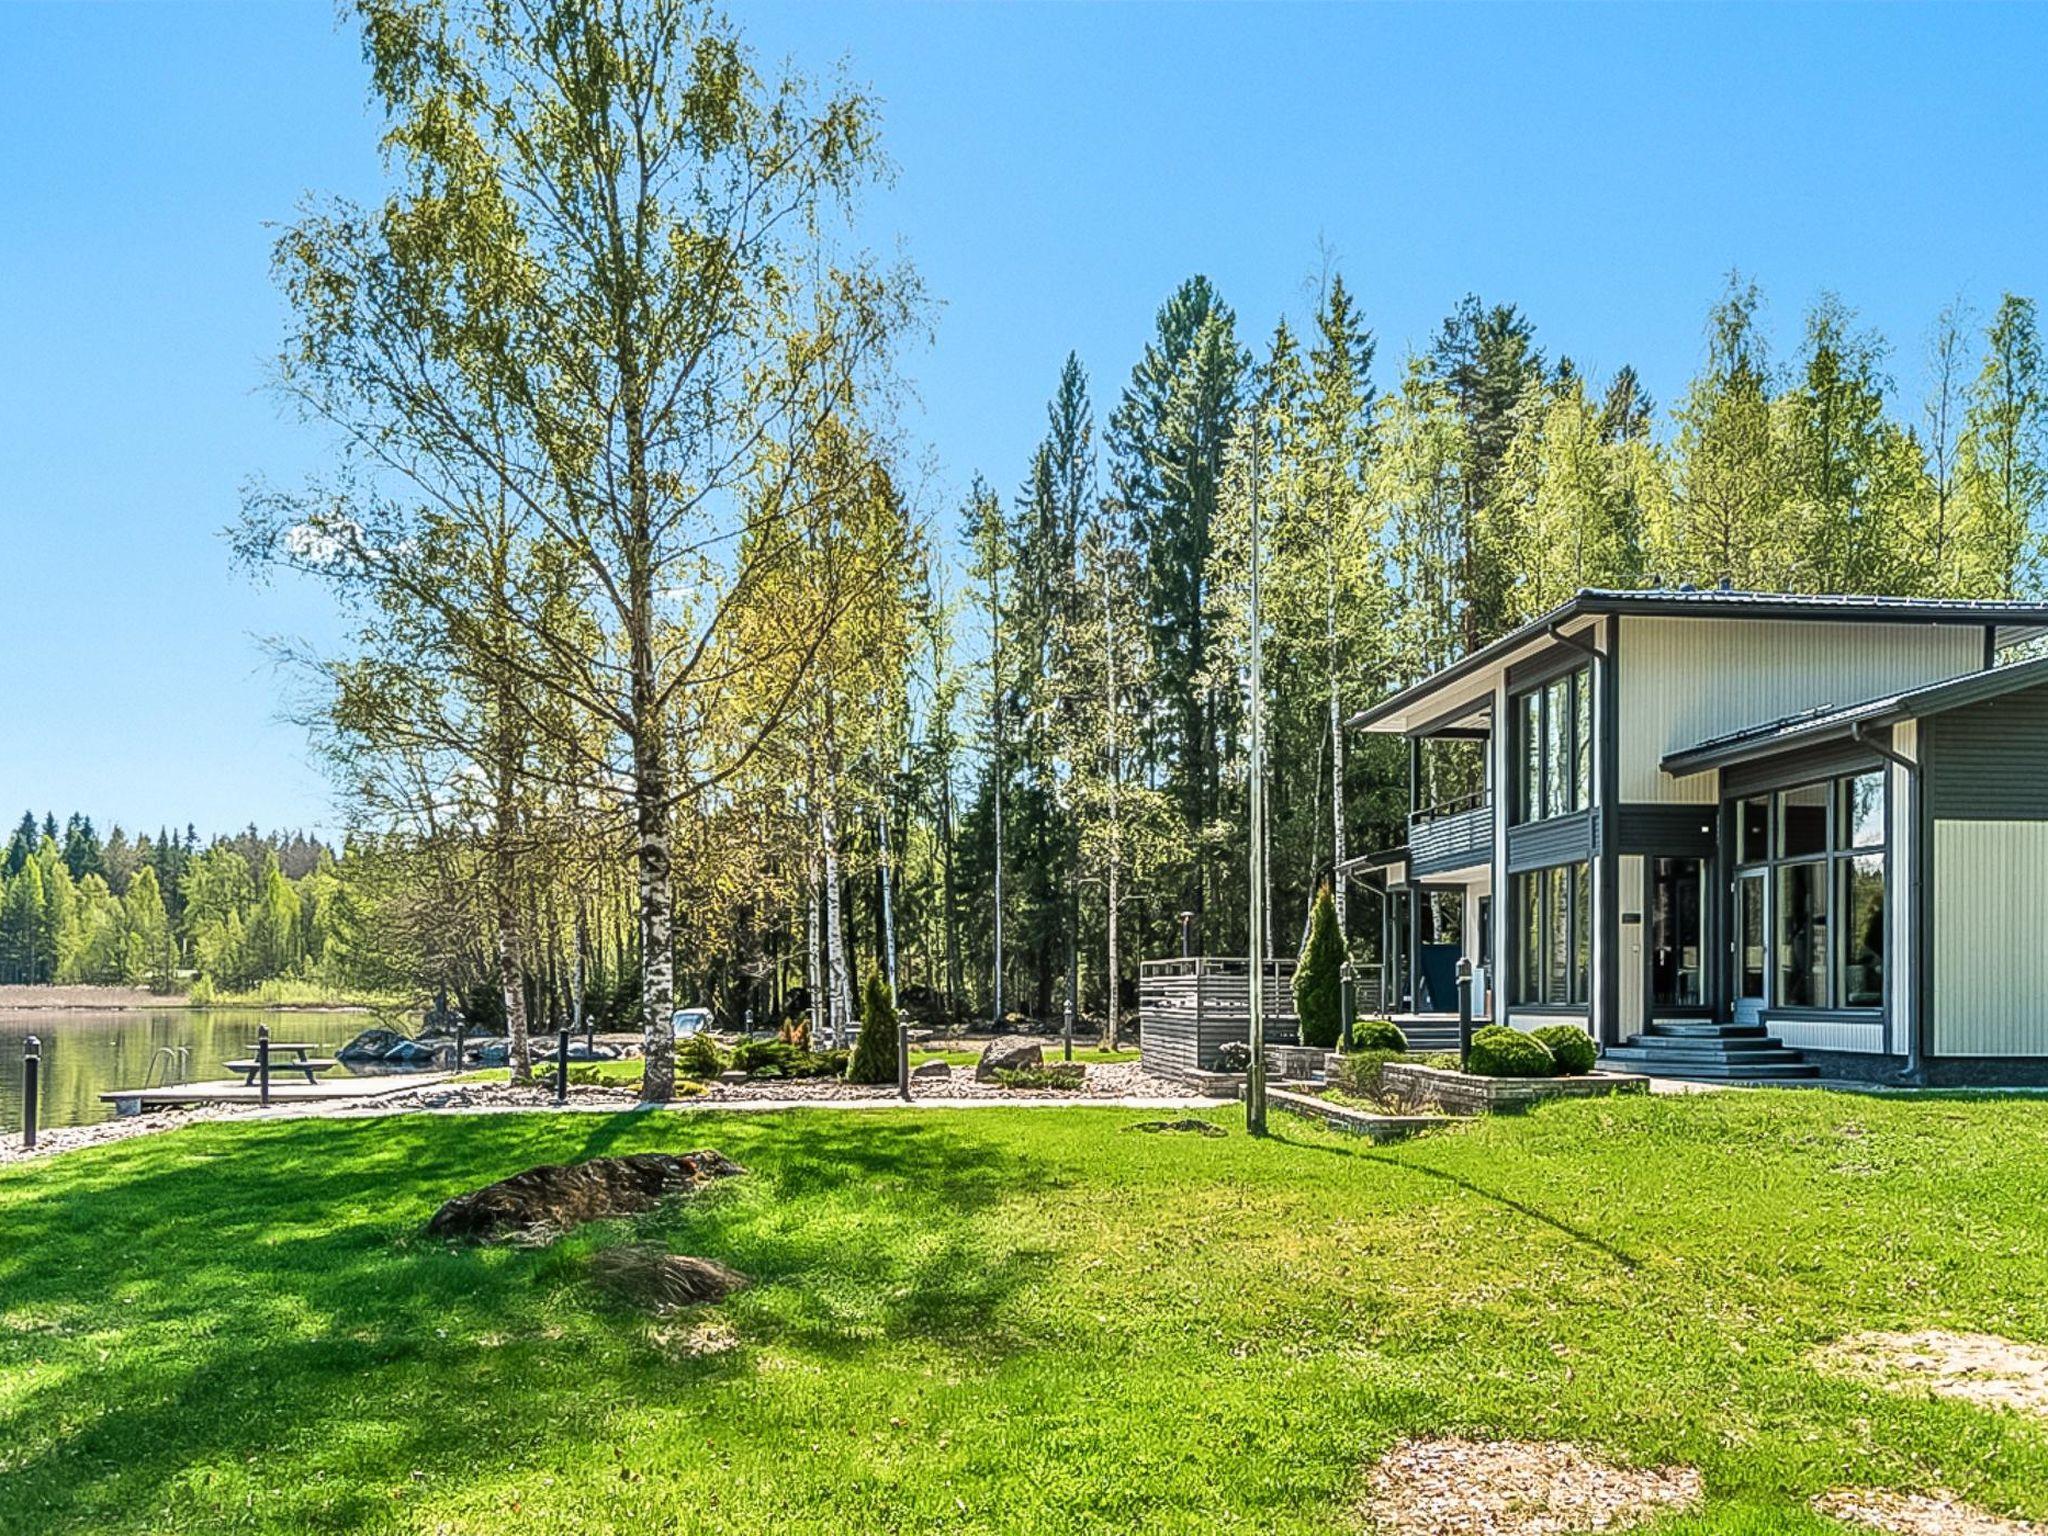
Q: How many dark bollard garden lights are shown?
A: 10